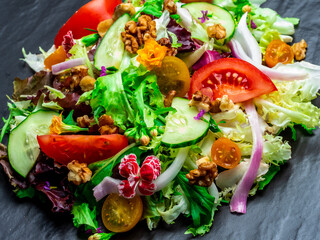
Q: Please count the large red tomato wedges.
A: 3